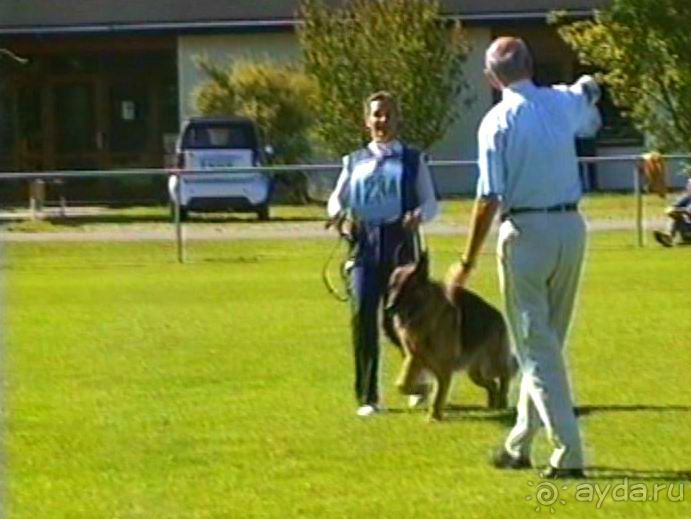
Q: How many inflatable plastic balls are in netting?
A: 0